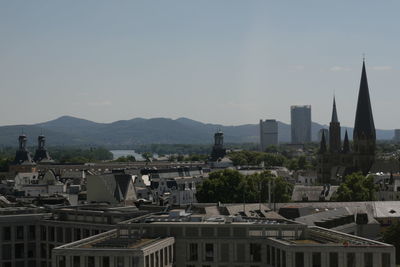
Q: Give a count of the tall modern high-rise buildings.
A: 2